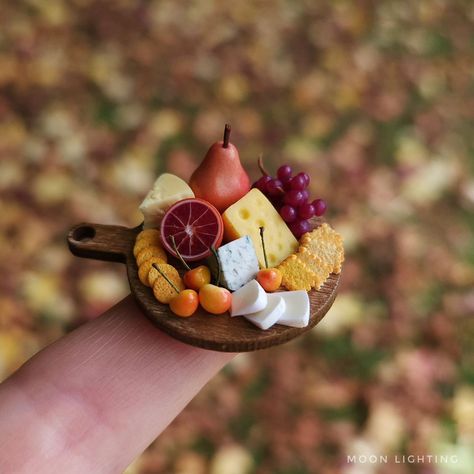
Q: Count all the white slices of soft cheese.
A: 3